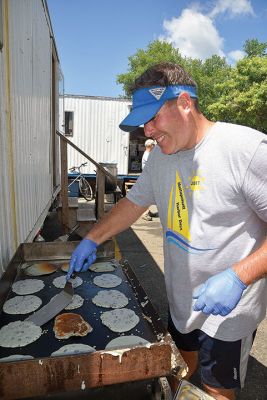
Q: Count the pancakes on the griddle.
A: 15